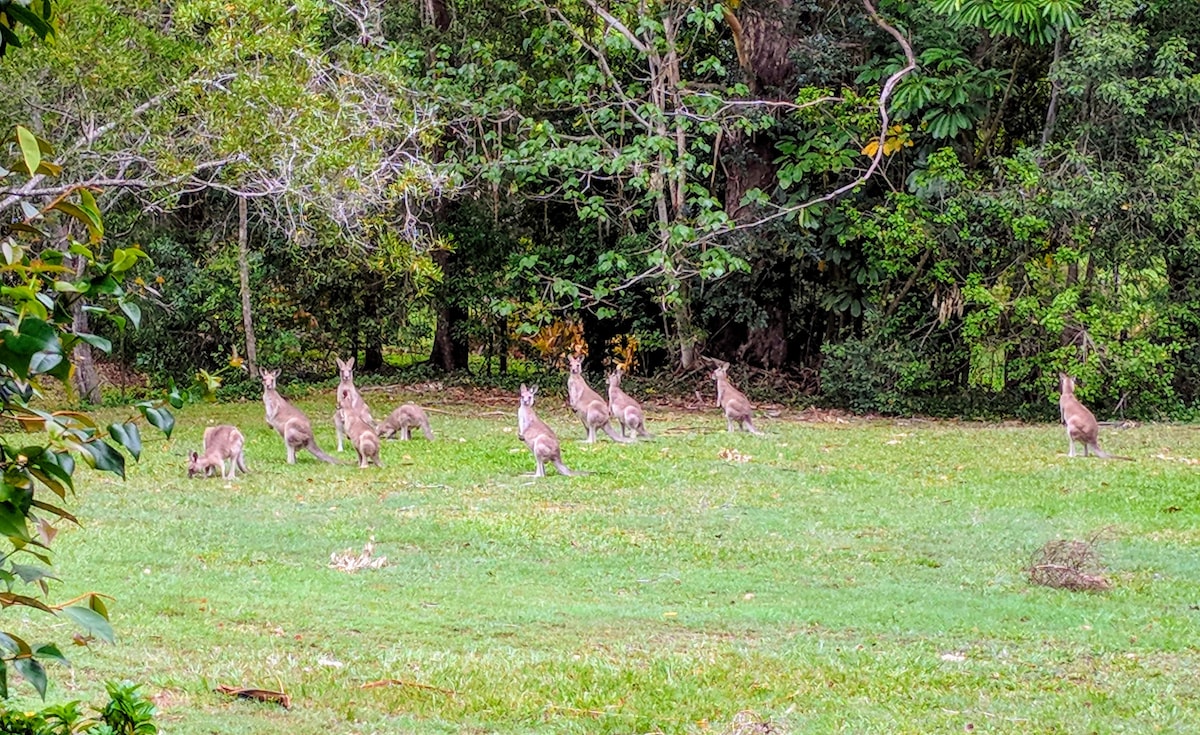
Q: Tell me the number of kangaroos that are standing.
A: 8